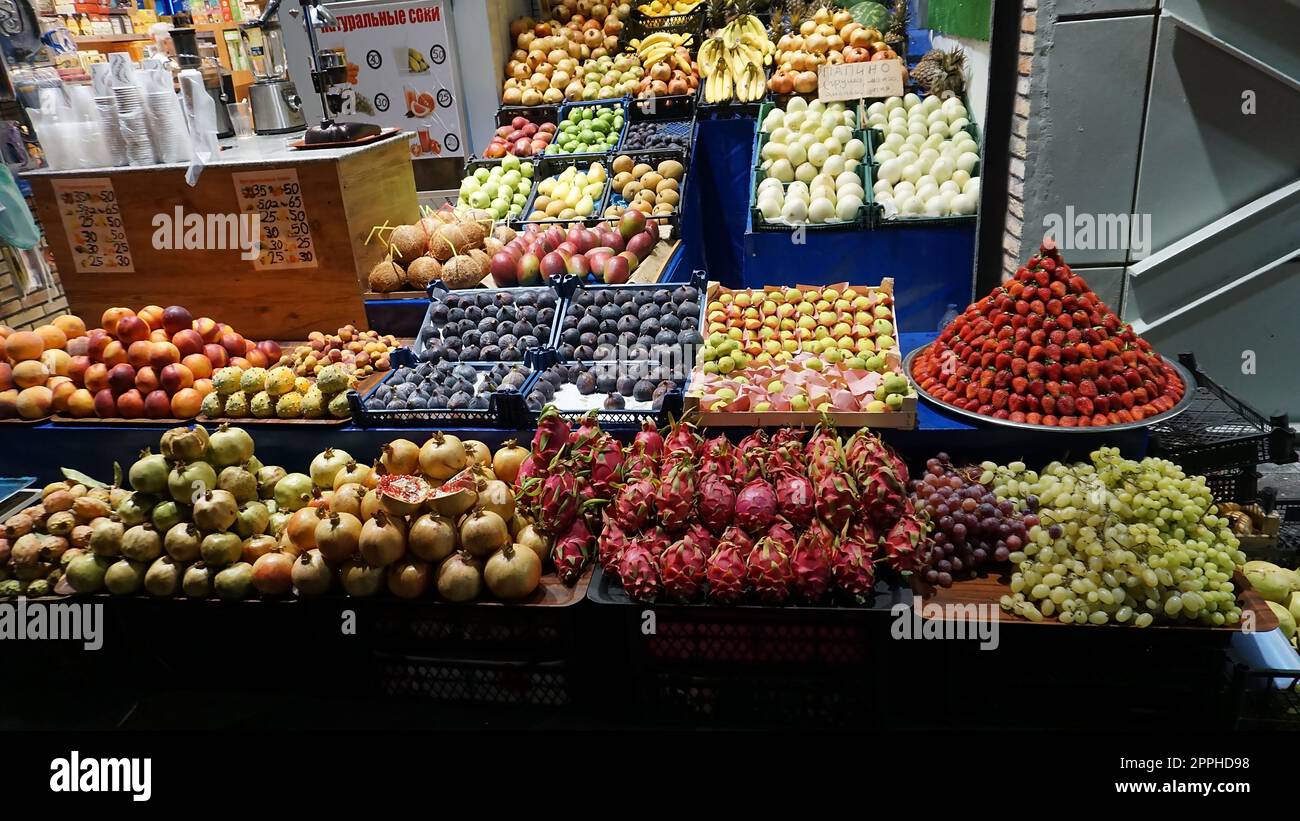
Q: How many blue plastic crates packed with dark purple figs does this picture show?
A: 4